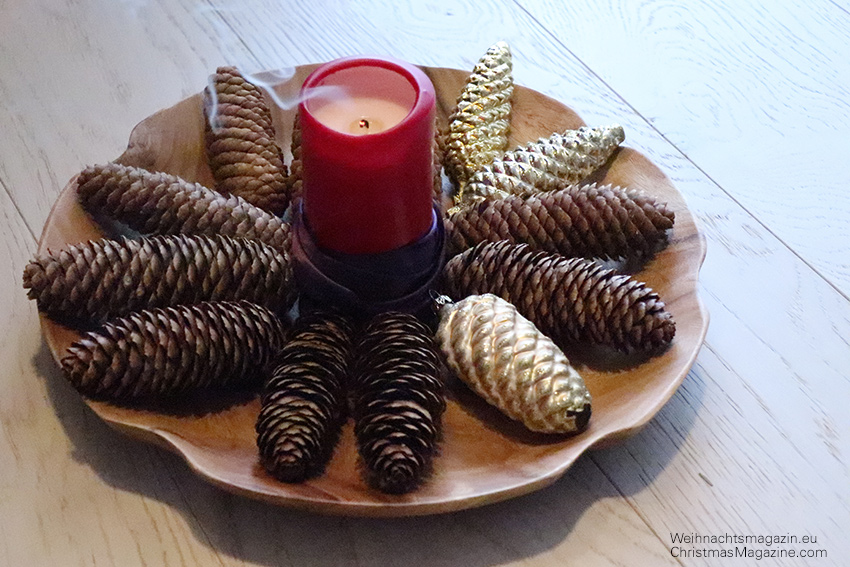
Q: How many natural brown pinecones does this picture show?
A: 10